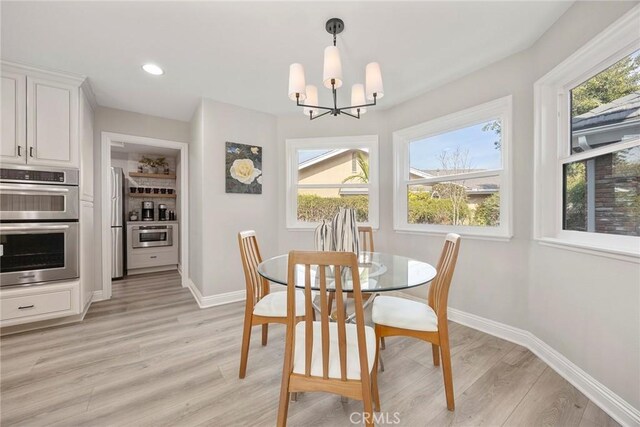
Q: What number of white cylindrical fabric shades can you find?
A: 5